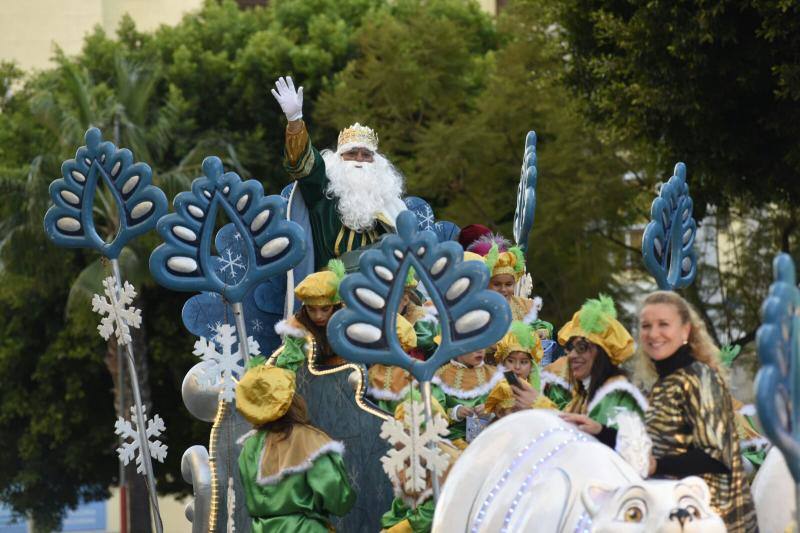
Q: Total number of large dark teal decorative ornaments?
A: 6